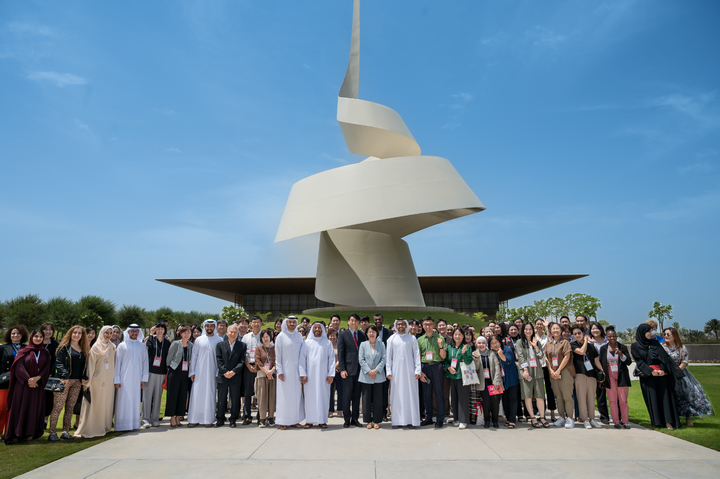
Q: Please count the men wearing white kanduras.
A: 5